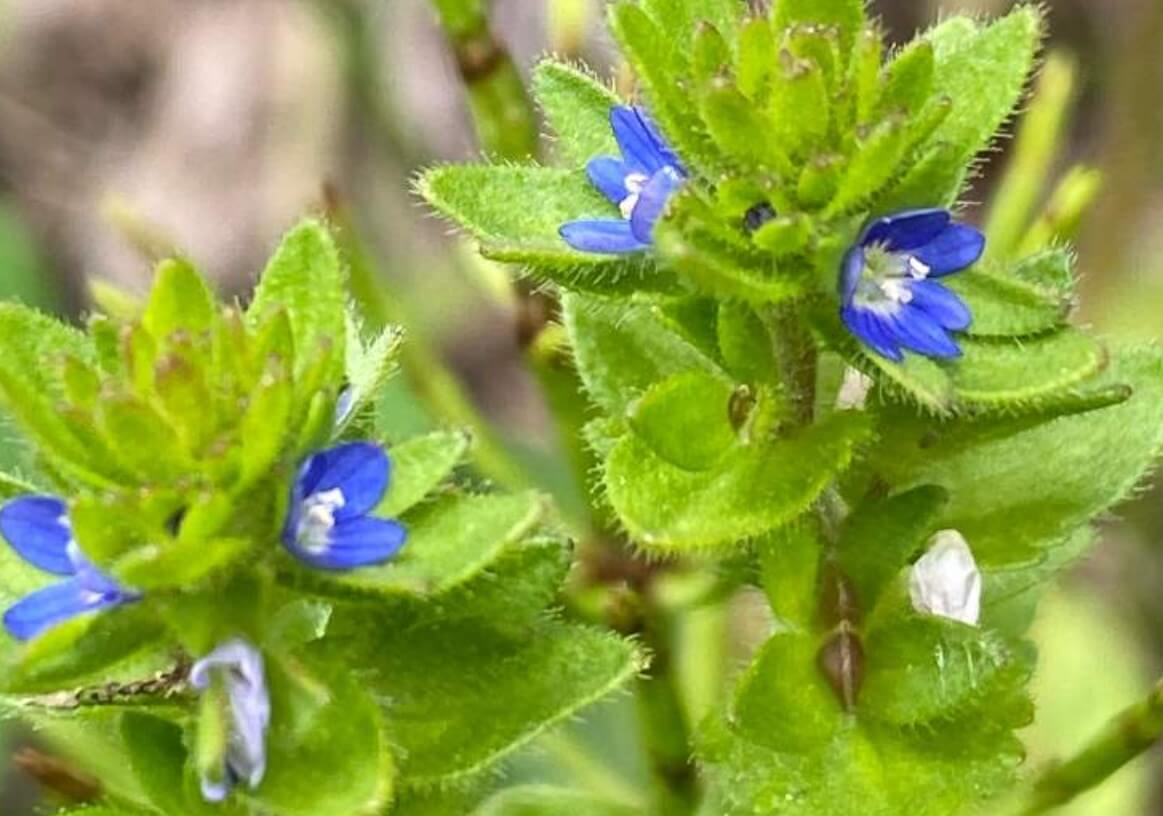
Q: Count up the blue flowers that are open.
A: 4